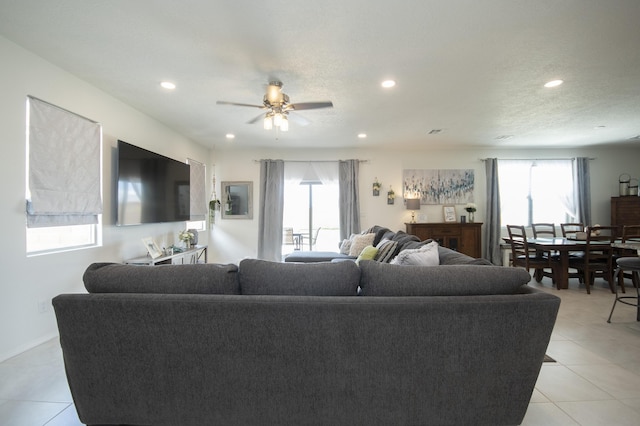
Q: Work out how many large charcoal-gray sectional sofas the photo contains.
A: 1